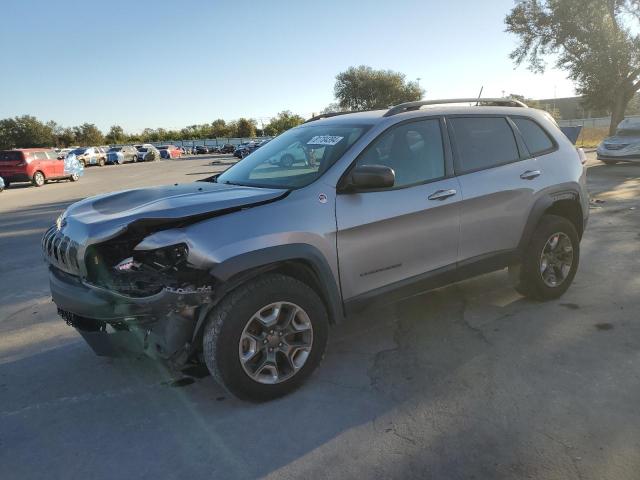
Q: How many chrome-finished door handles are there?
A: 2